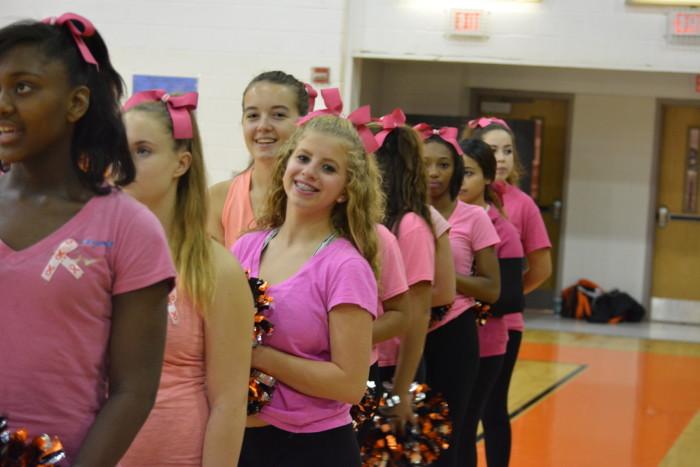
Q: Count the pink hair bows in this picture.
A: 7